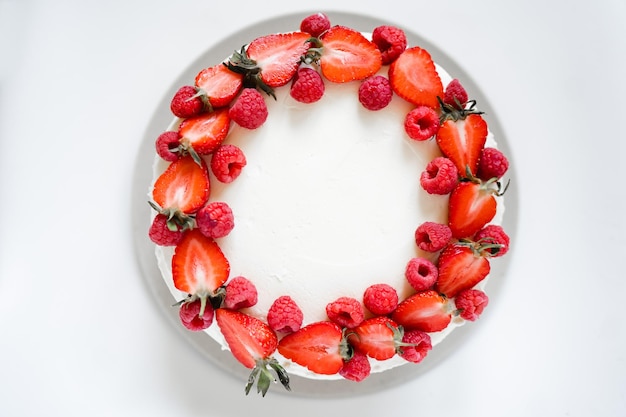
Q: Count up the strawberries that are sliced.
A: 14